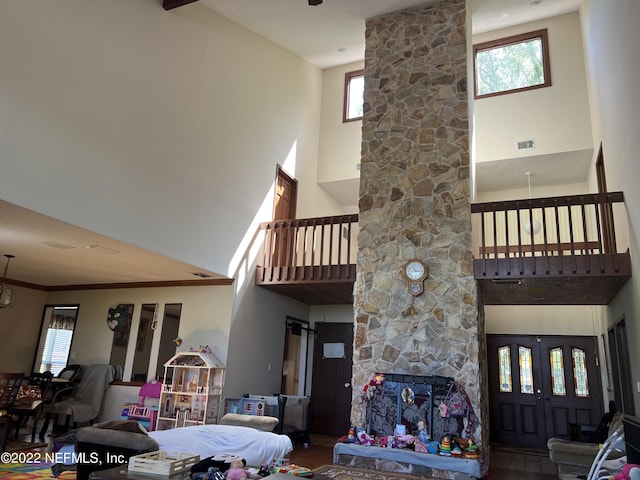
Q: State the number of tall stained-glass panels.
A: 4